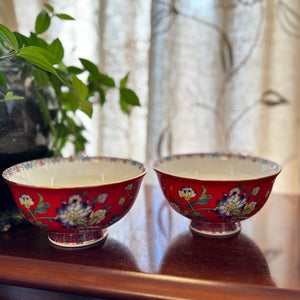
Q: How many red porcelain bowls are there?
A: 2